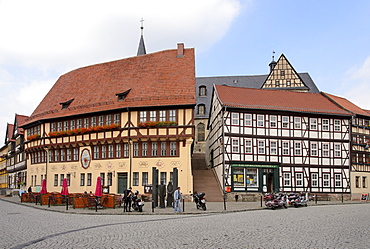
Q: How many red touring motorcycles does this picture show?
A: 1